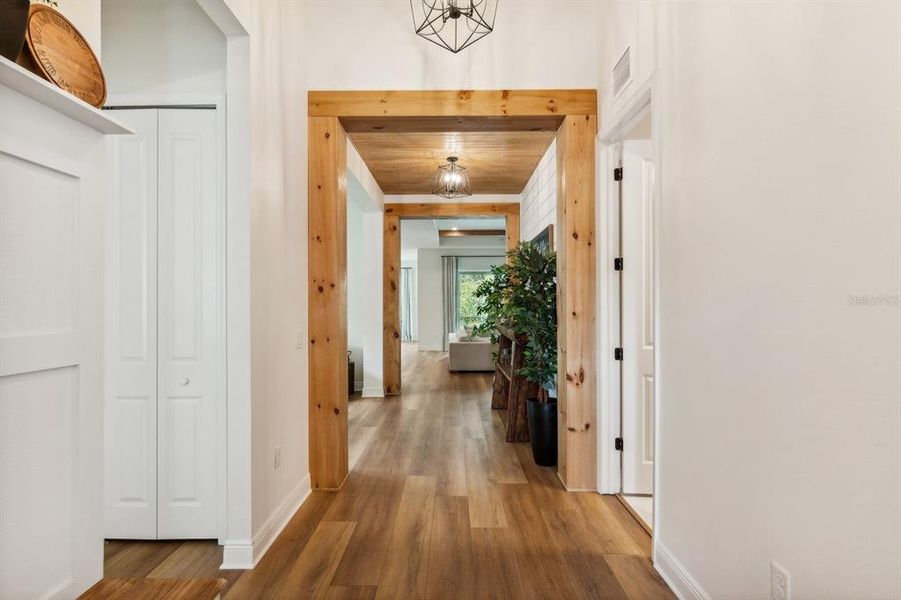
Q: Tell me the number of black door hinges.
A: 4